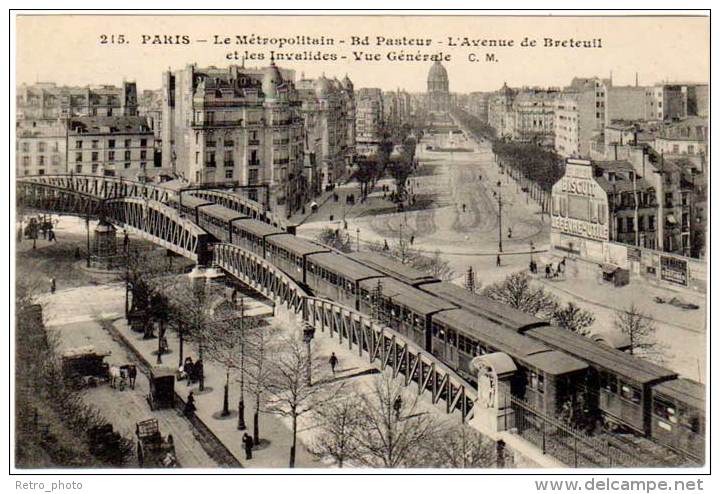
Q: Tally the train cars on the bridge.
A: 11